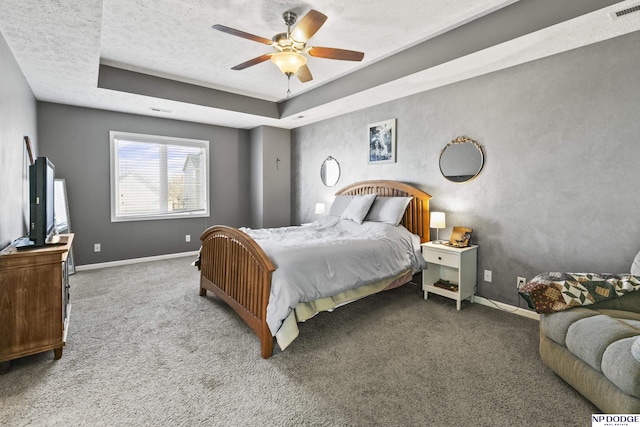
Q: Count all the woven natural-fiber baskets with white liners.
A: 0